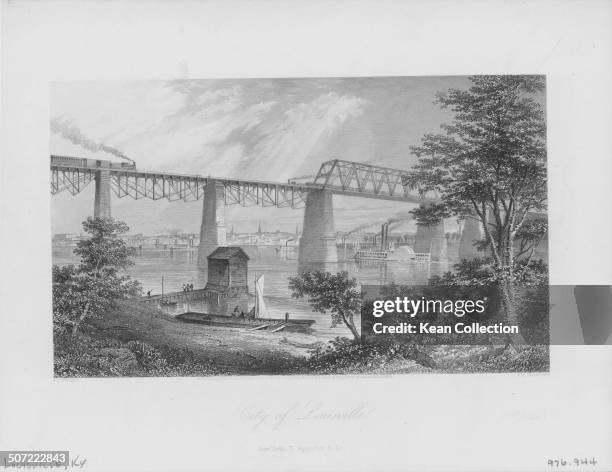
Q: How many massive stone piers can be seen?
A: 5